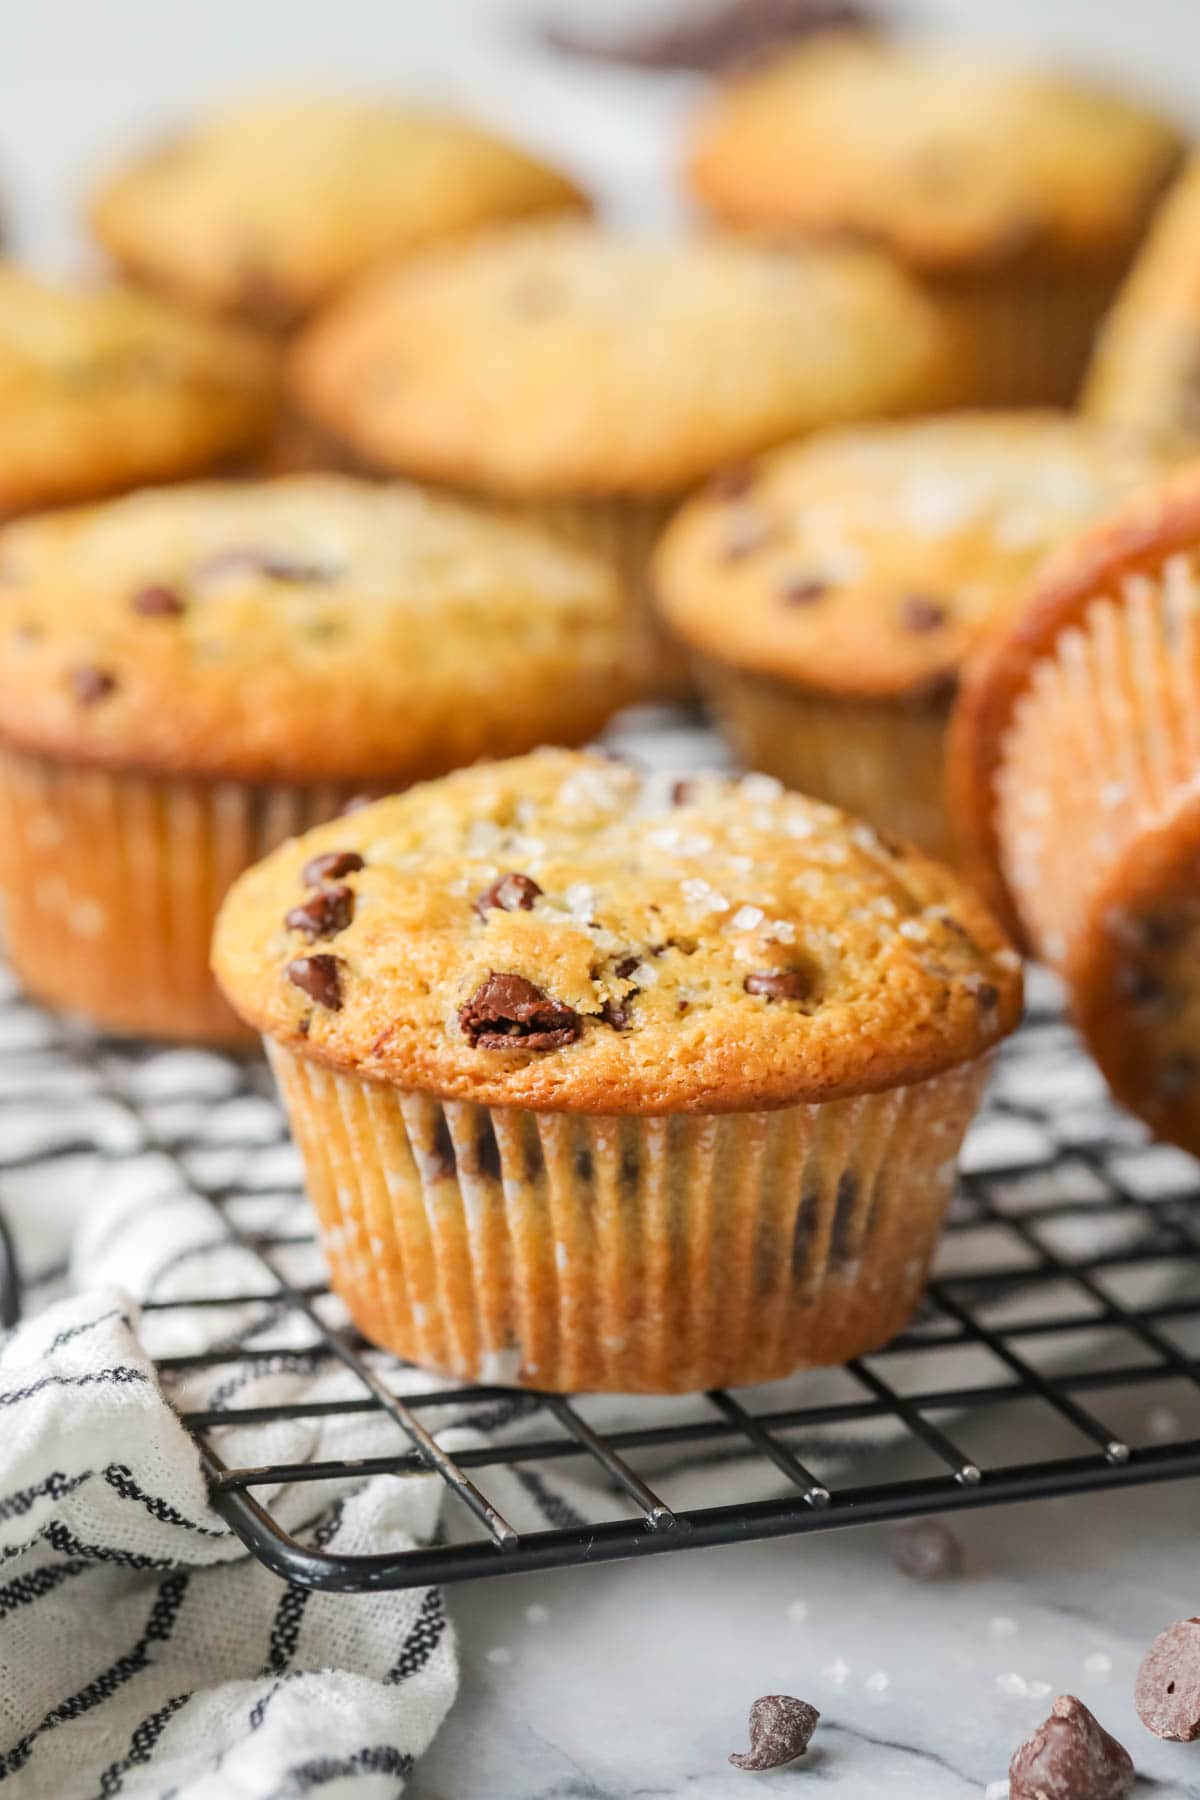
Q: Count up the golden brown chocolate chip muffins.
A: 10